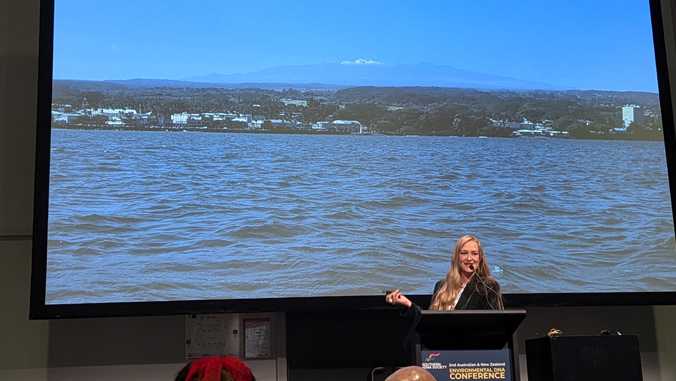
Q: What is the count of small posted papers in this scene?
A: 2